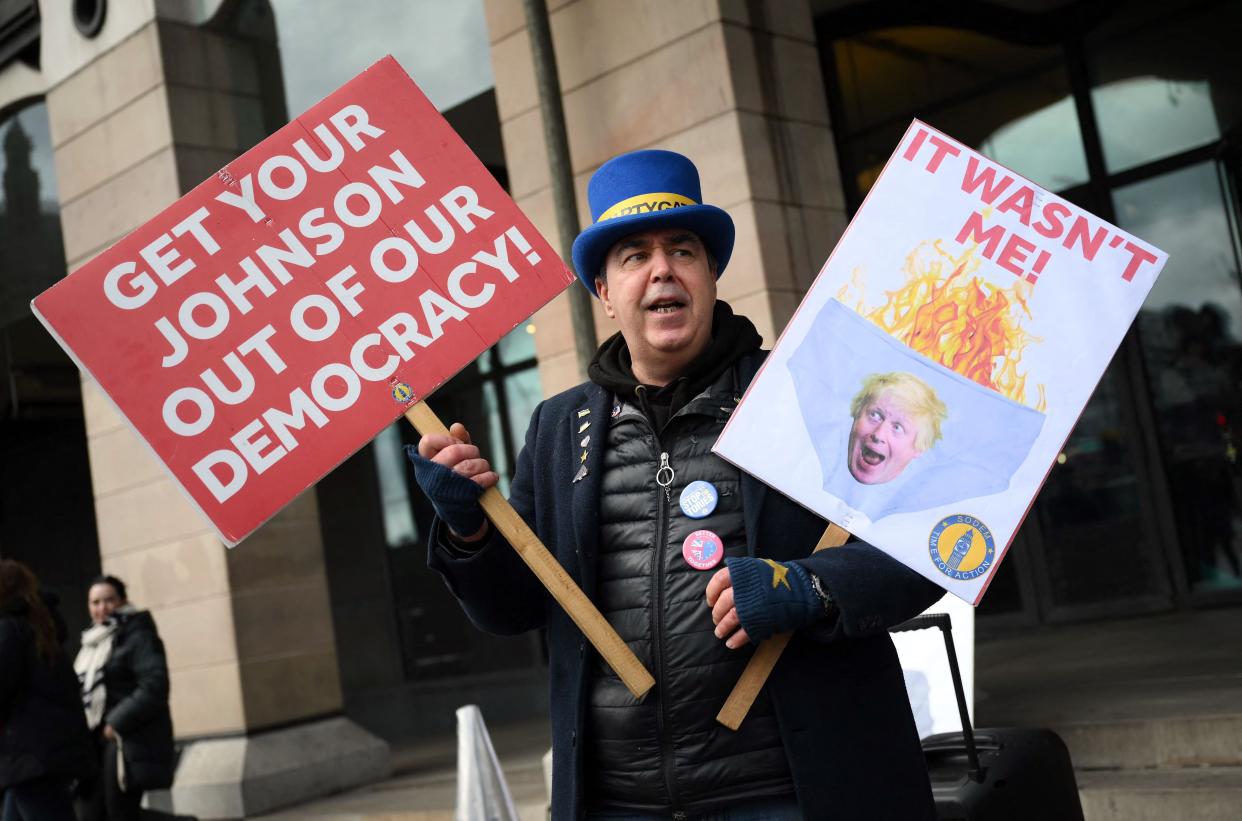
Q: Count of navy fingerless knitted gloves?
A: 2